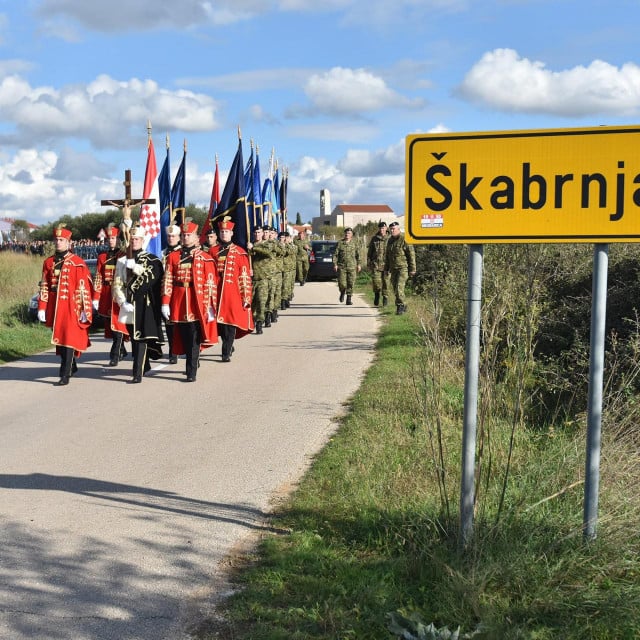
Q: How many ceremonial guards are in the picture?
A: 6